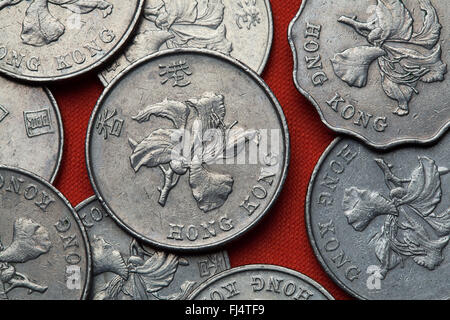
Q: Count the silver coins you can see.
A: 9